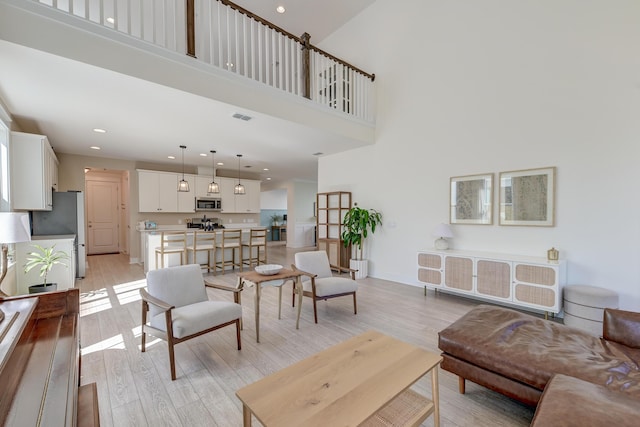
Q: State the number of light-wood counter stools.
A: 4